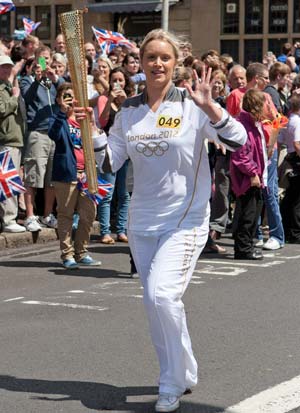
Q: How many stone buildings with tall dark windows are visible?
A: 1